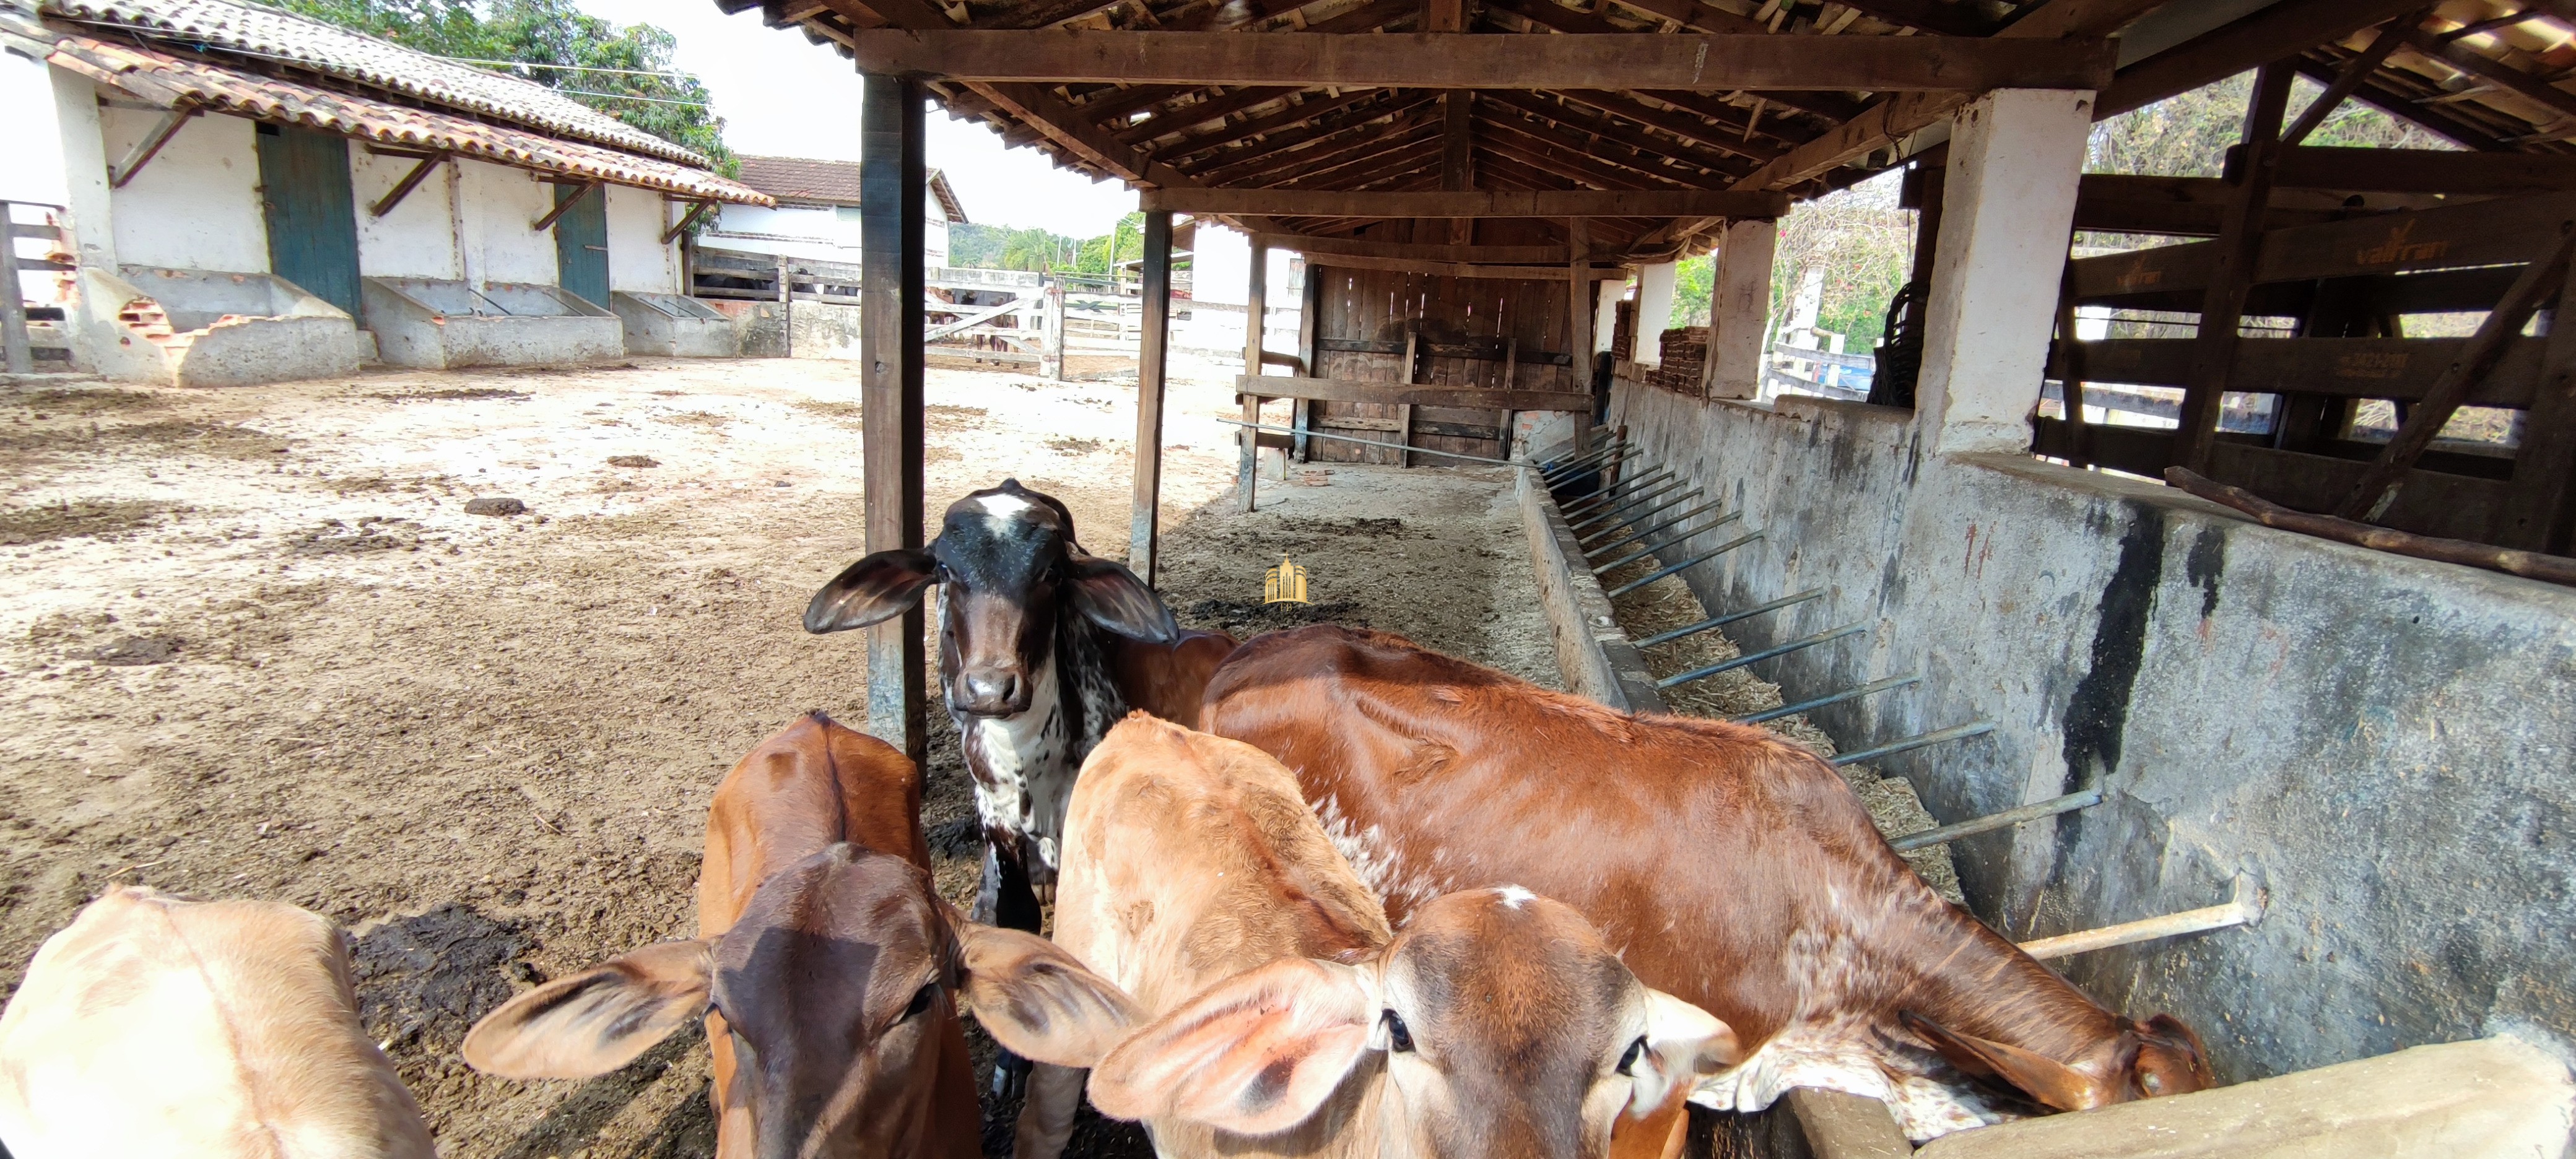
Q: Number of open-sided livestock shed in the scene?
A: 1